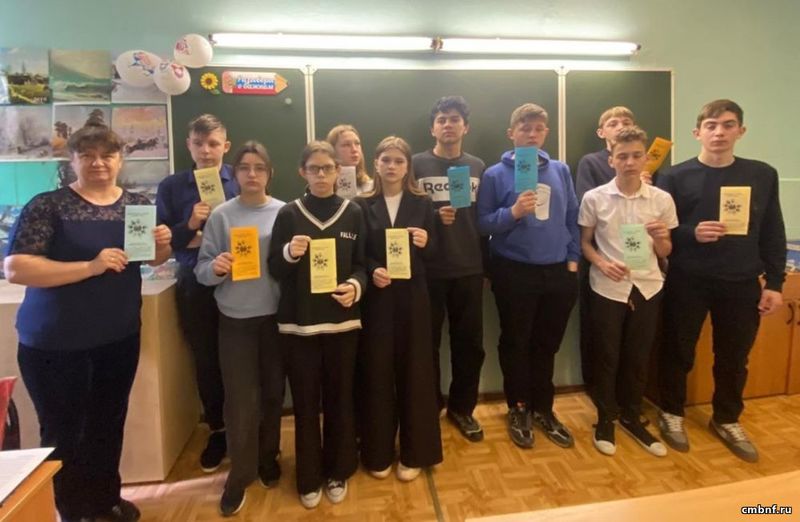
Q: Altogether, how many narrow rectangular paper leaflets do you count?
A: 11